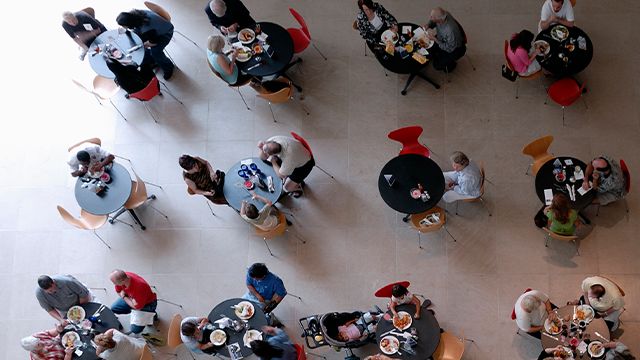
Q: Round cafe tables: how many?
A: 12